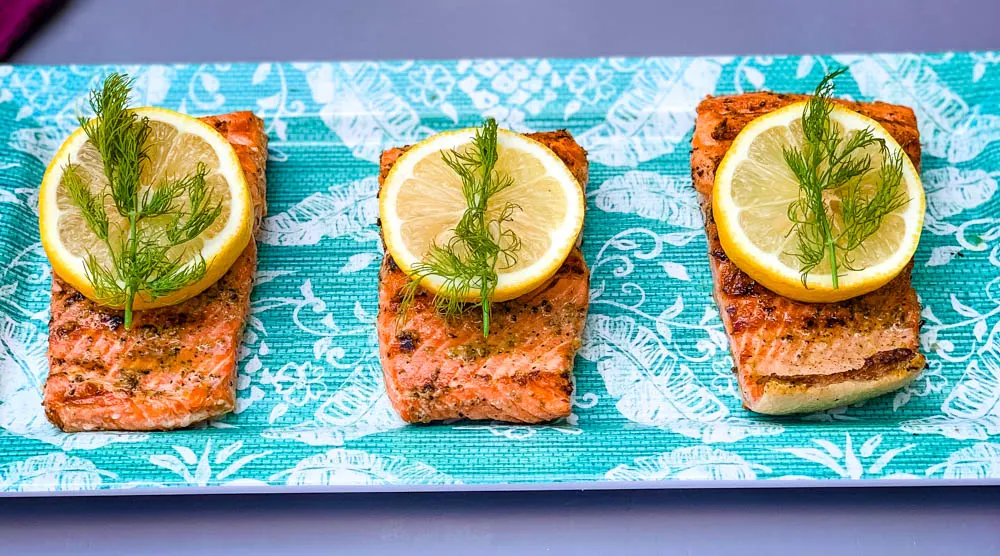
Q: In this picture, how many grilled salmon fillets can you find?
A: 3